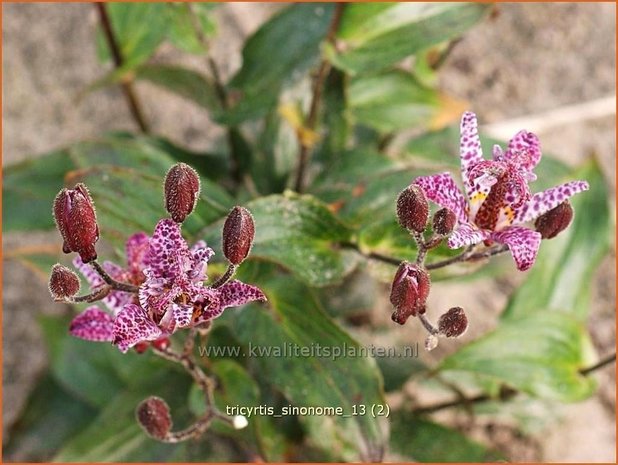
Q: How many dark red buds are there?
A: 10